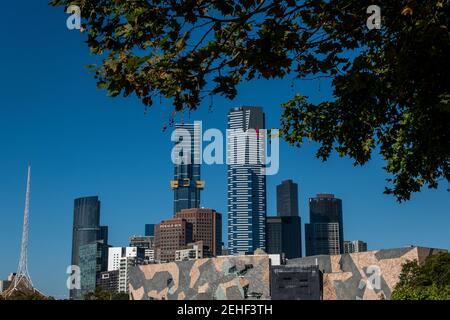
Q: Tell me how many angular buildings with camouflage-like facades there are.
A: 2